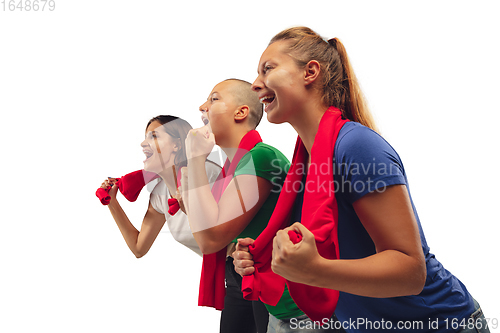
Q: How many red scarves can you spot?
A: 3